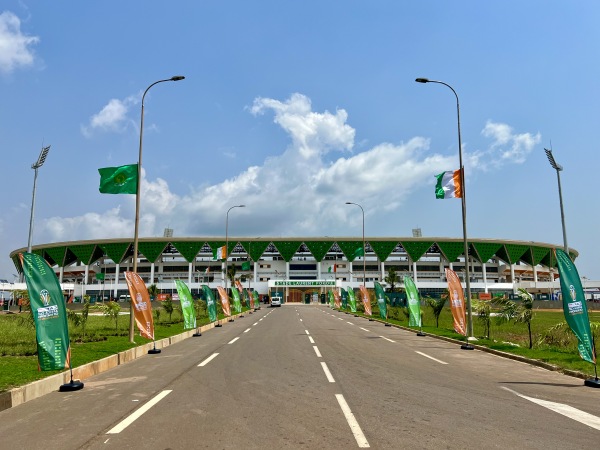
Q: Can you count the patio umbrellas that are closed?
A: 0